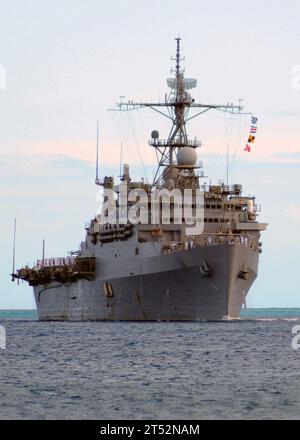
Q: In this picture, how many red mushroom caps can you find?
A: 0